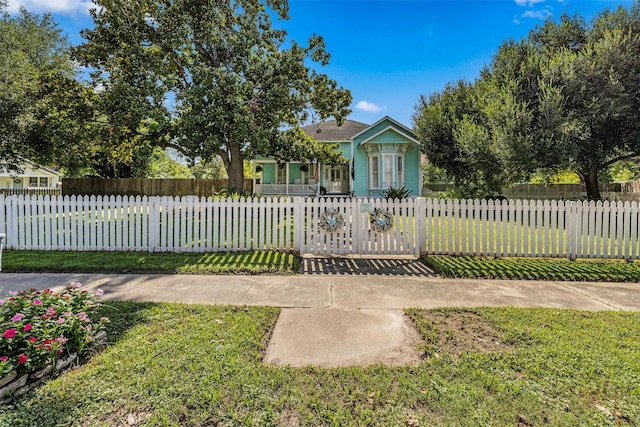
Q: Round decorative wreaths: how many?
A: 2